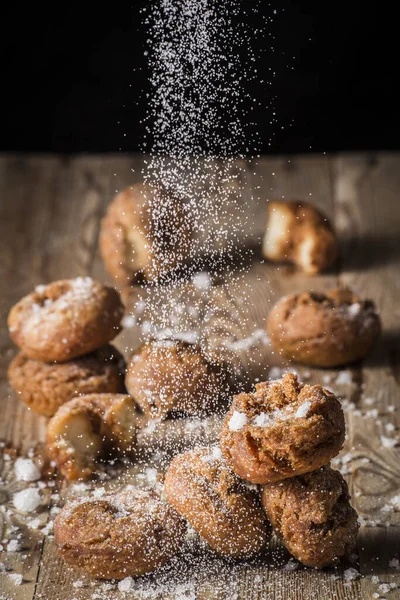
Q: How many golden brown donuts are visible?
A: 11